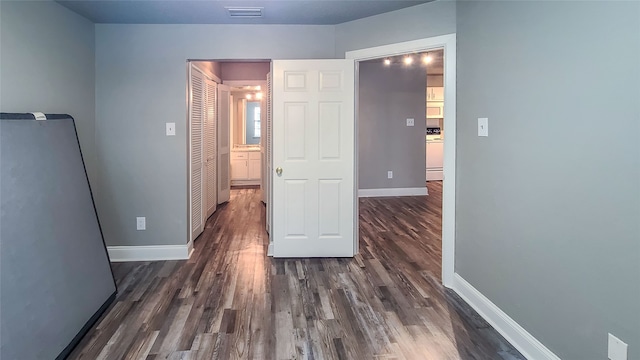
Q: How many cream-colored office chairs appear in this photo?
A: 0